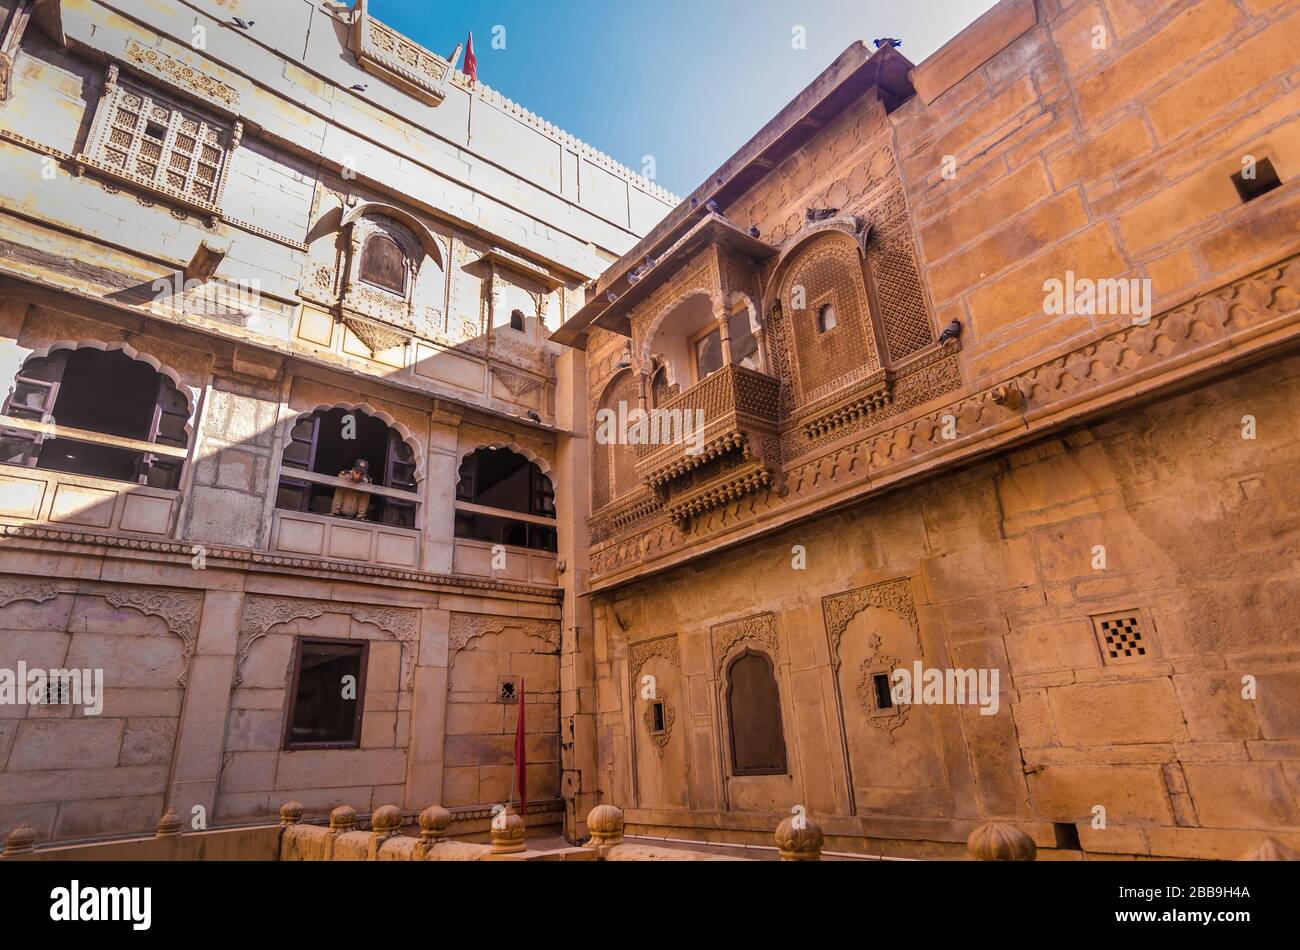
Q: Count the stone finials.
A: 11